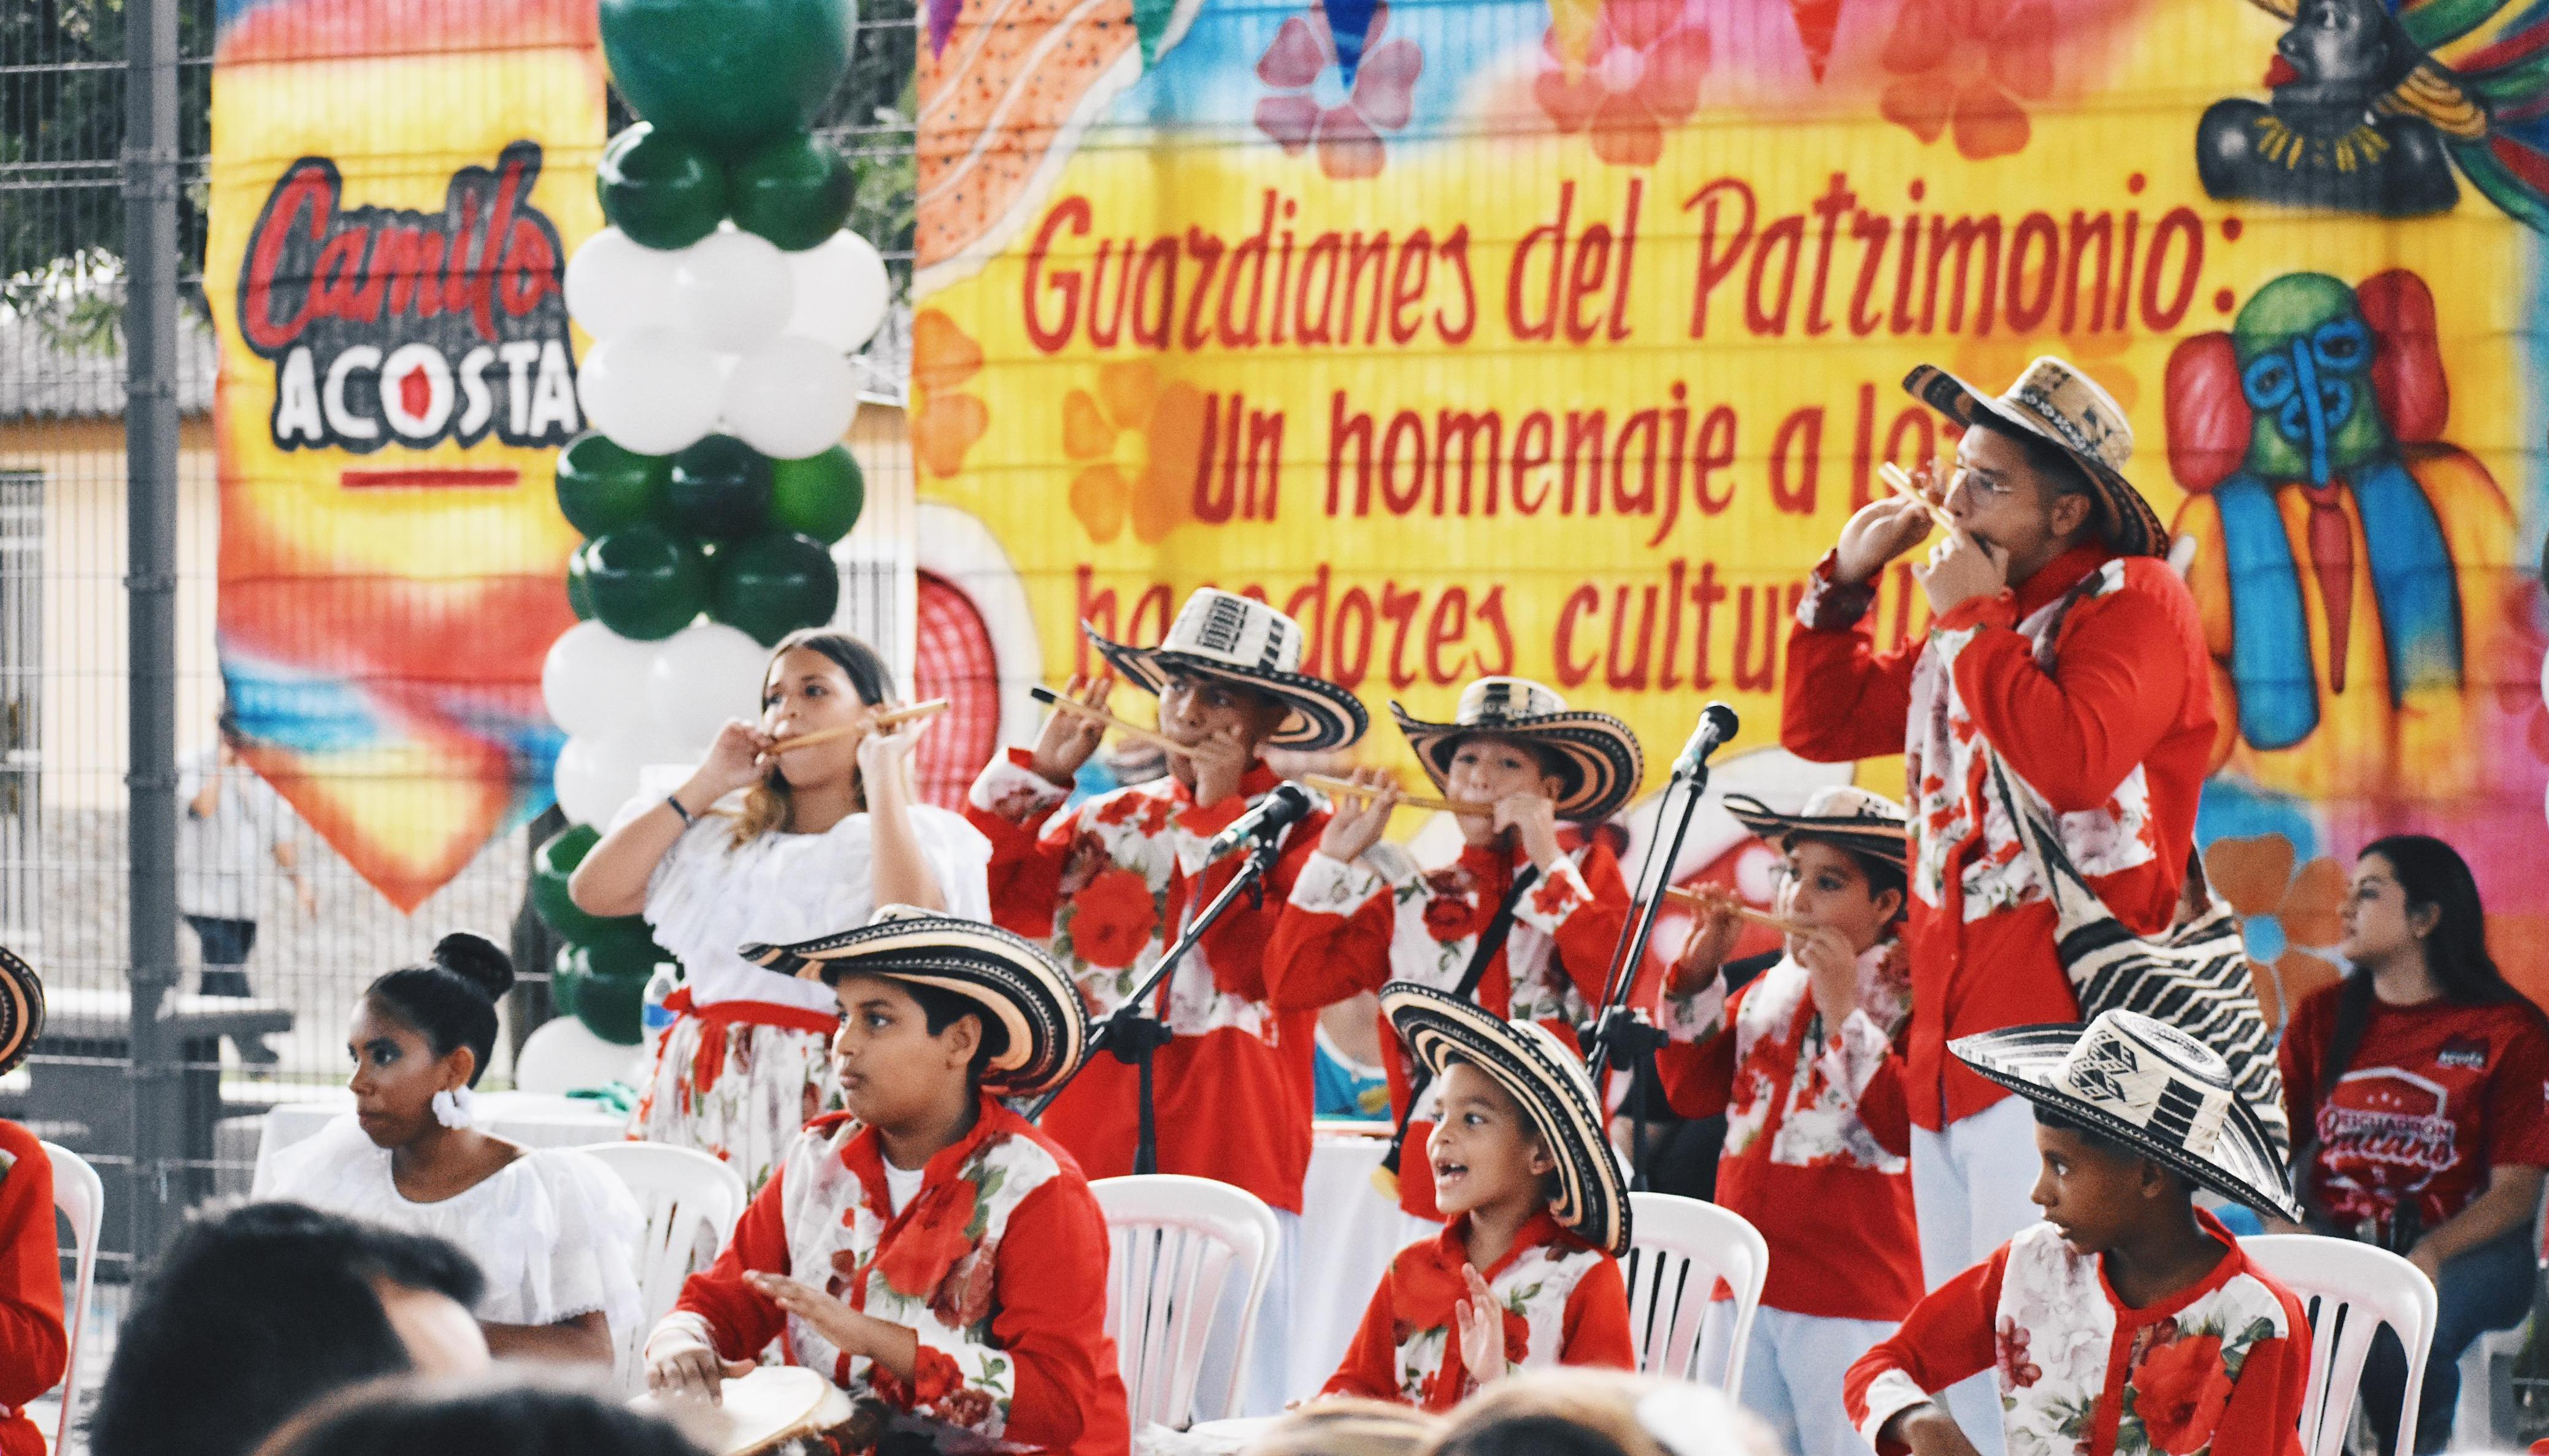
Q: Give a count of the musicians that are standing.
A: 5